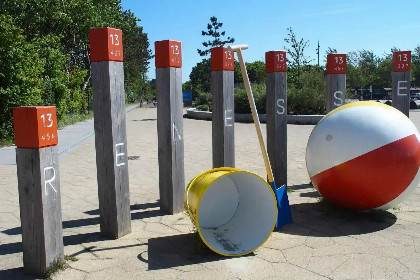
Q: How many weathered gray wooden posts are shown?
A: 7